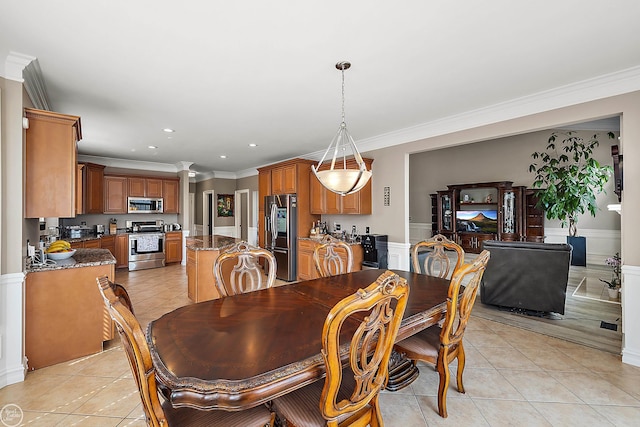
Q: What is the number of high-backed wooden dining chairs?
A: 6